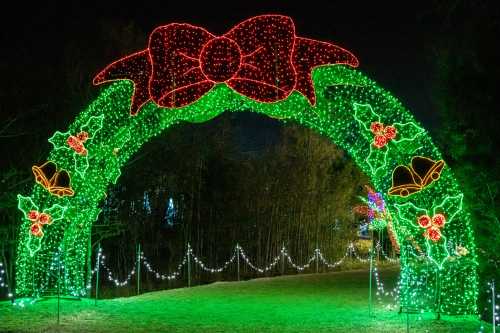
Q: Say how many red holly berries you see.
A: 12